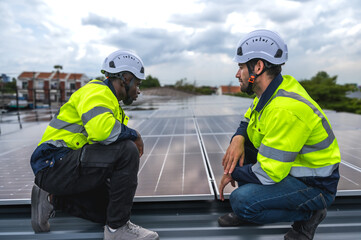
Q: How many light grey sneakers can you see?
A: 2